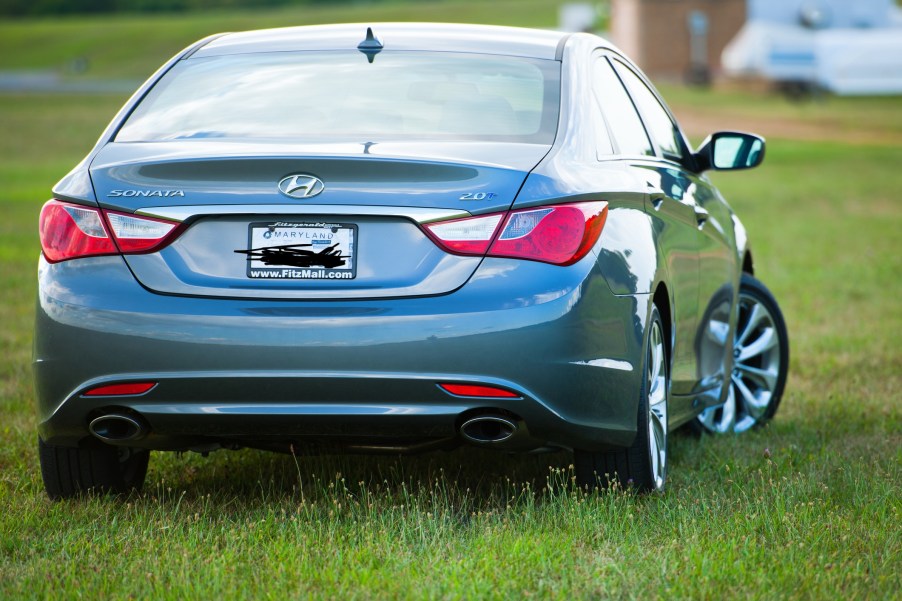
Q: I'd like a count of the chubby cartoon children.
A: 0